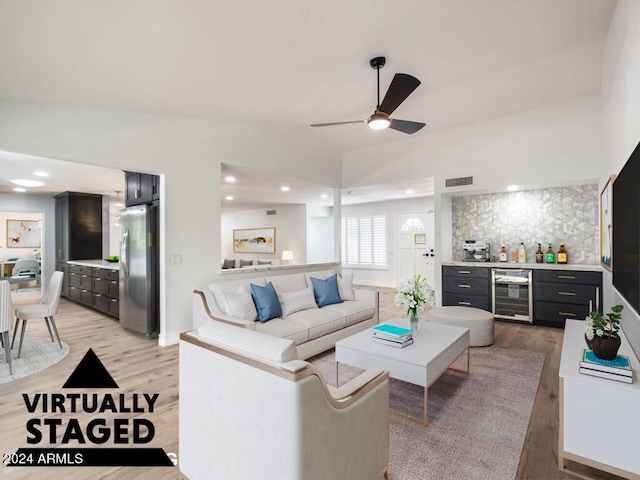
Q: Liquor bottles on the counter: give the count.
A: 6